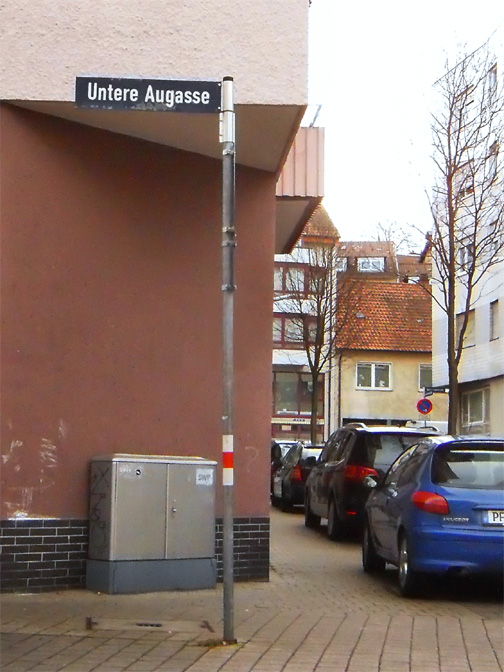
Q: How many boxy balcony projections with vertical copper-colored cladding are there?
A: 1